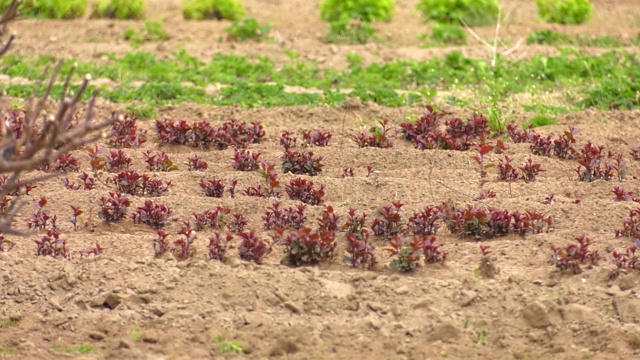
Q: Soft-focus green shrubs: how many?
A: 6